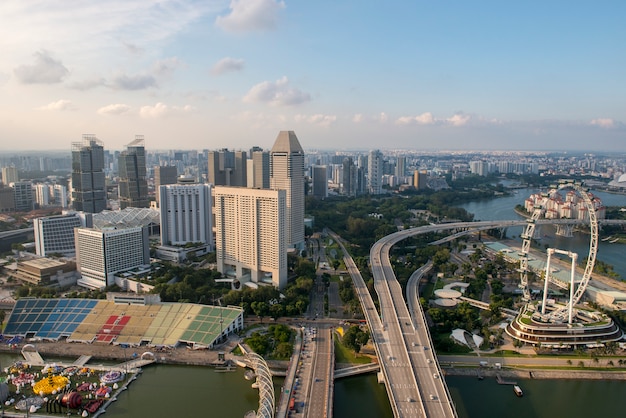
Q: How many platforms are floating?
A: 1